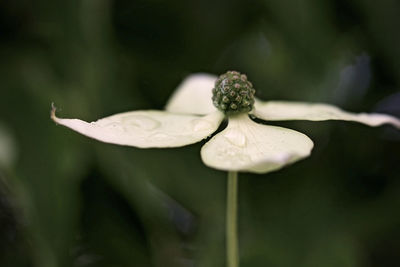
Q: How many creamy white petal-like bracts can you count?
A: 4